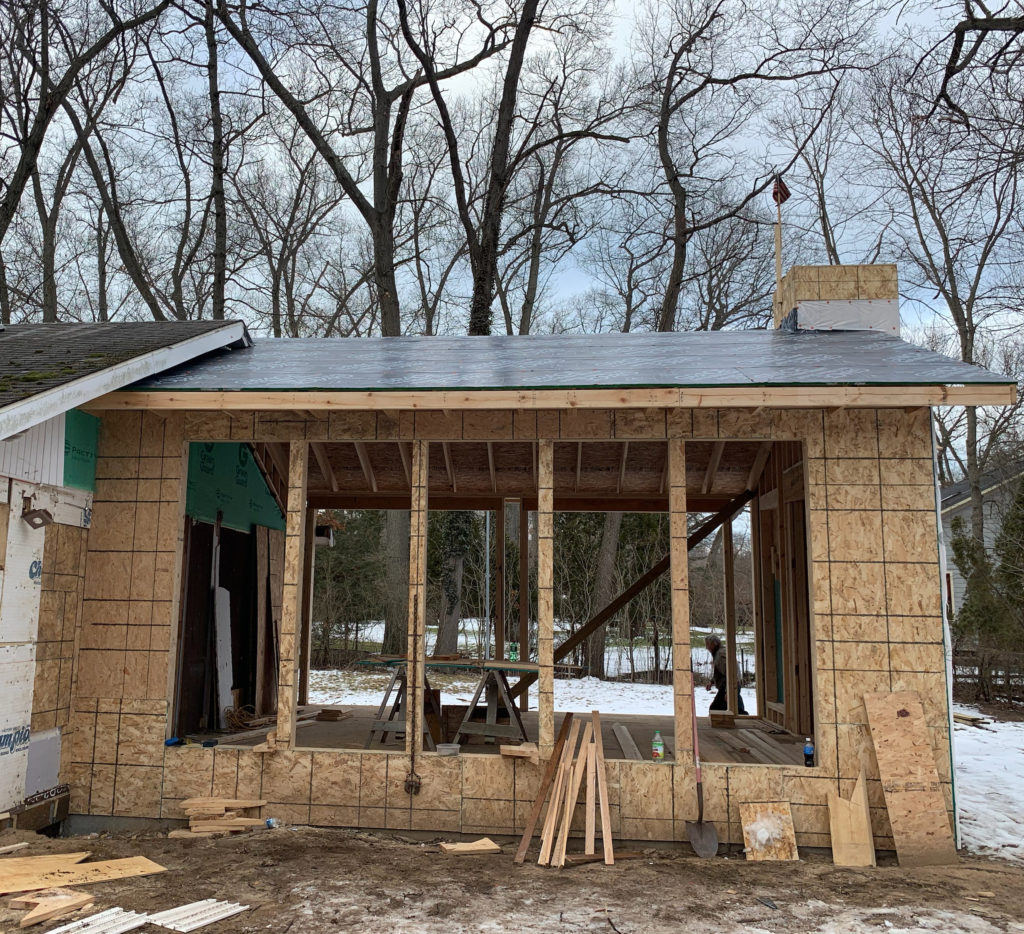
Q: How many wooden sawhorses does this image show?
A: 2